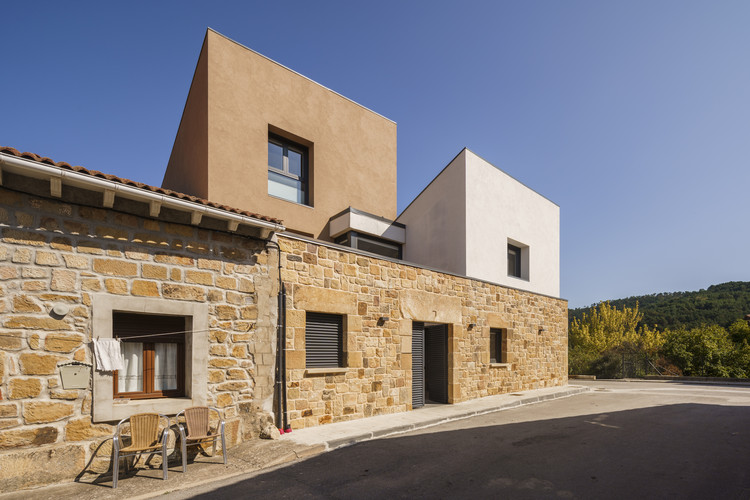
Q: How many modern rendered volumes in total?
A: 2